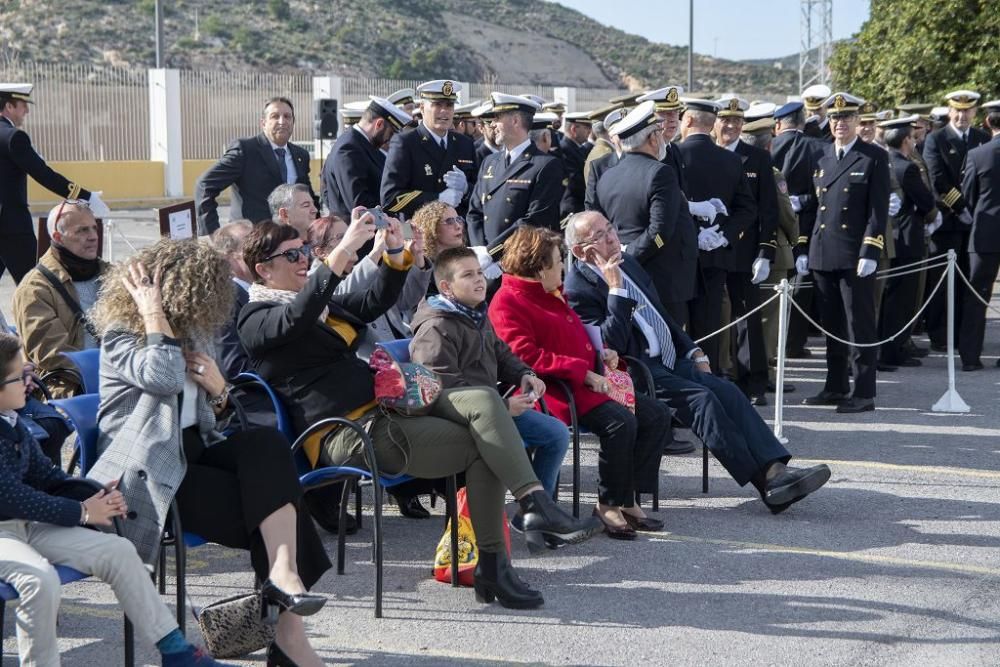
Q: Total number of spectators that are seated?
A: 11